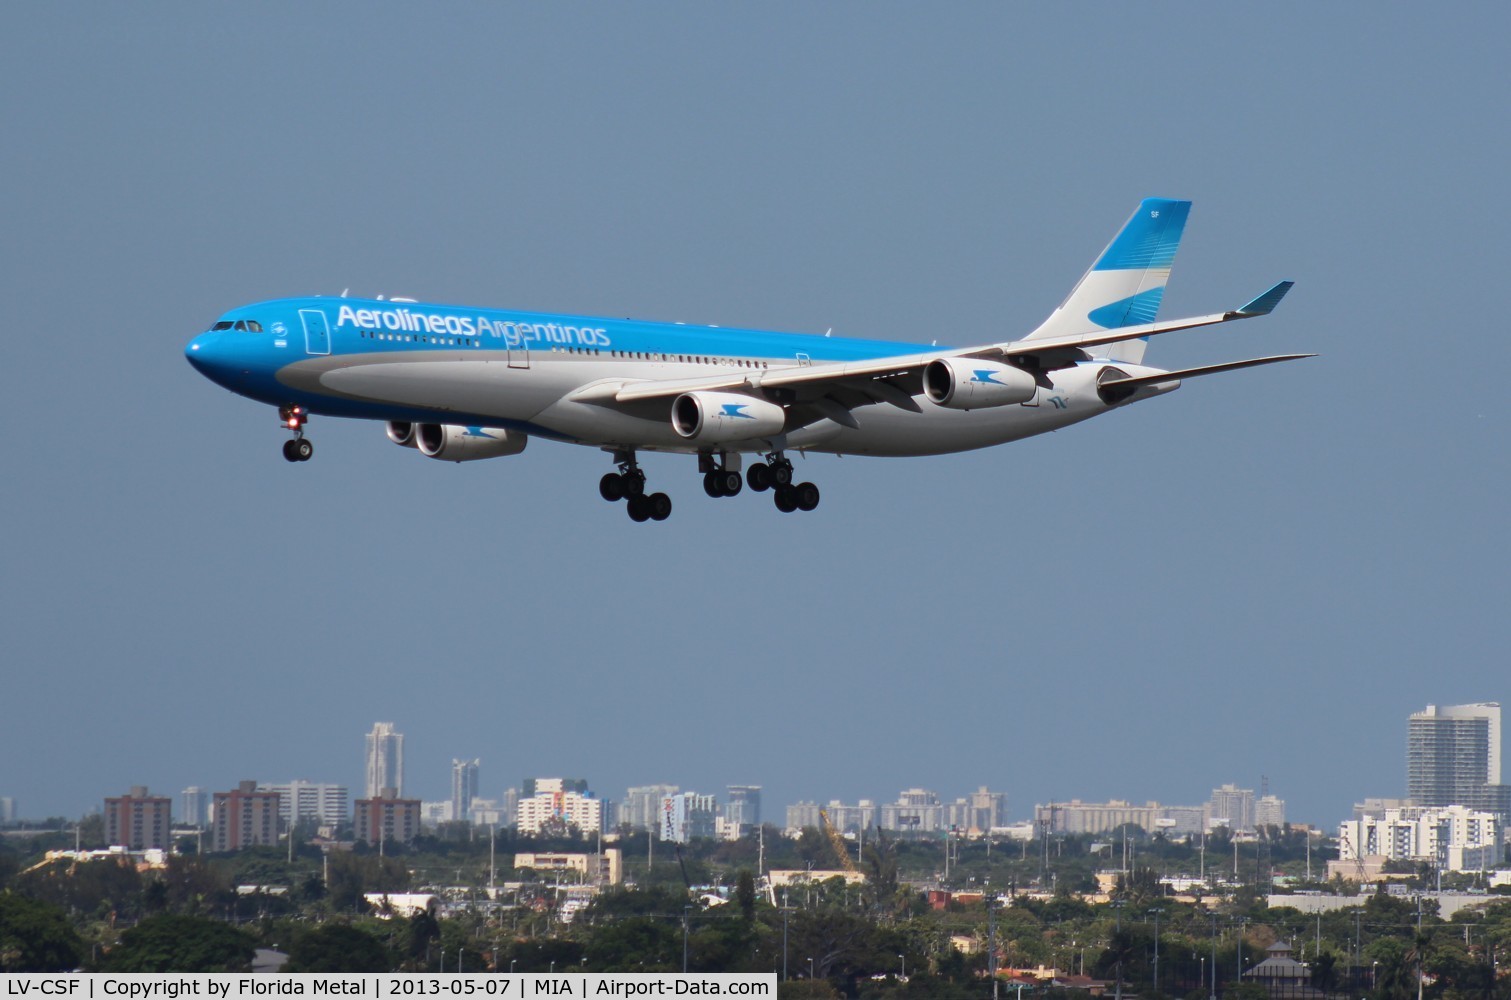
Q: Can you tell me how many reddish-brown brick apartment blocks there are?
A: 3